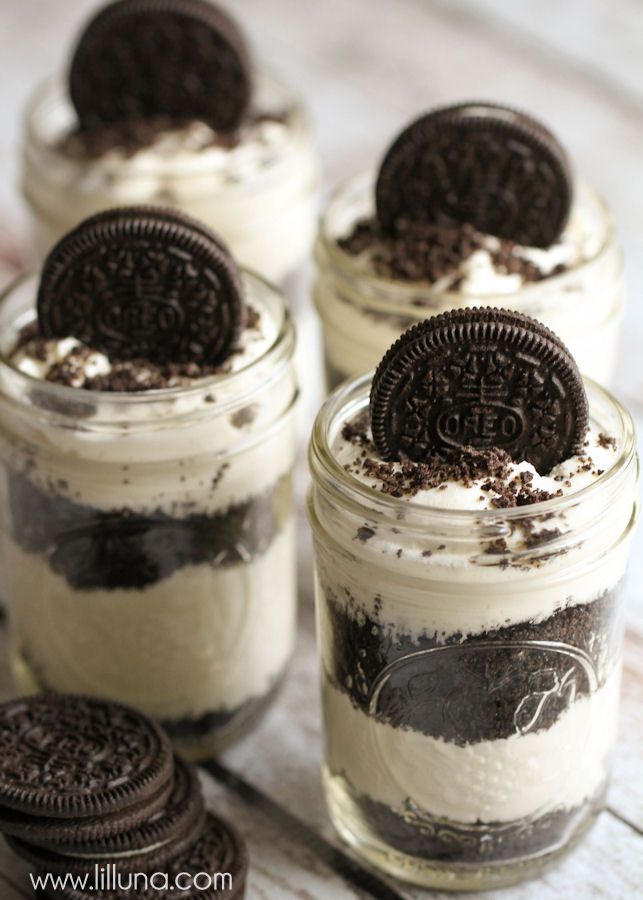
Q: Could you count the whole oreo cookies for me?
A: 7